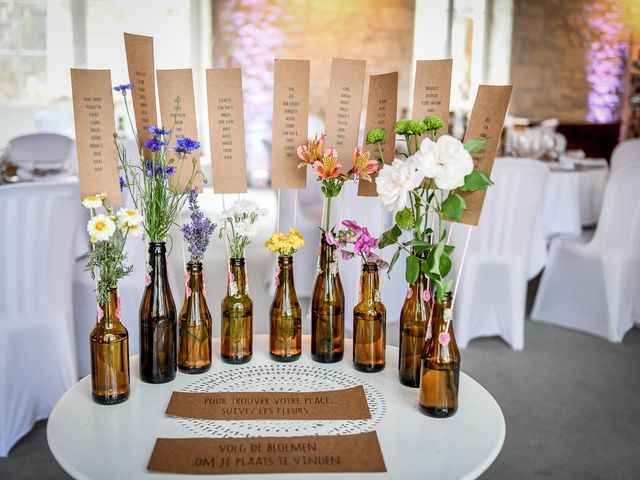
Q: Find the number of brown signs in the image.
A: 11